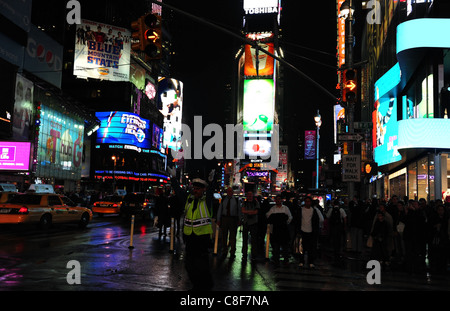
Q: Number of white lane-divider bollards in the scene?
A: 4